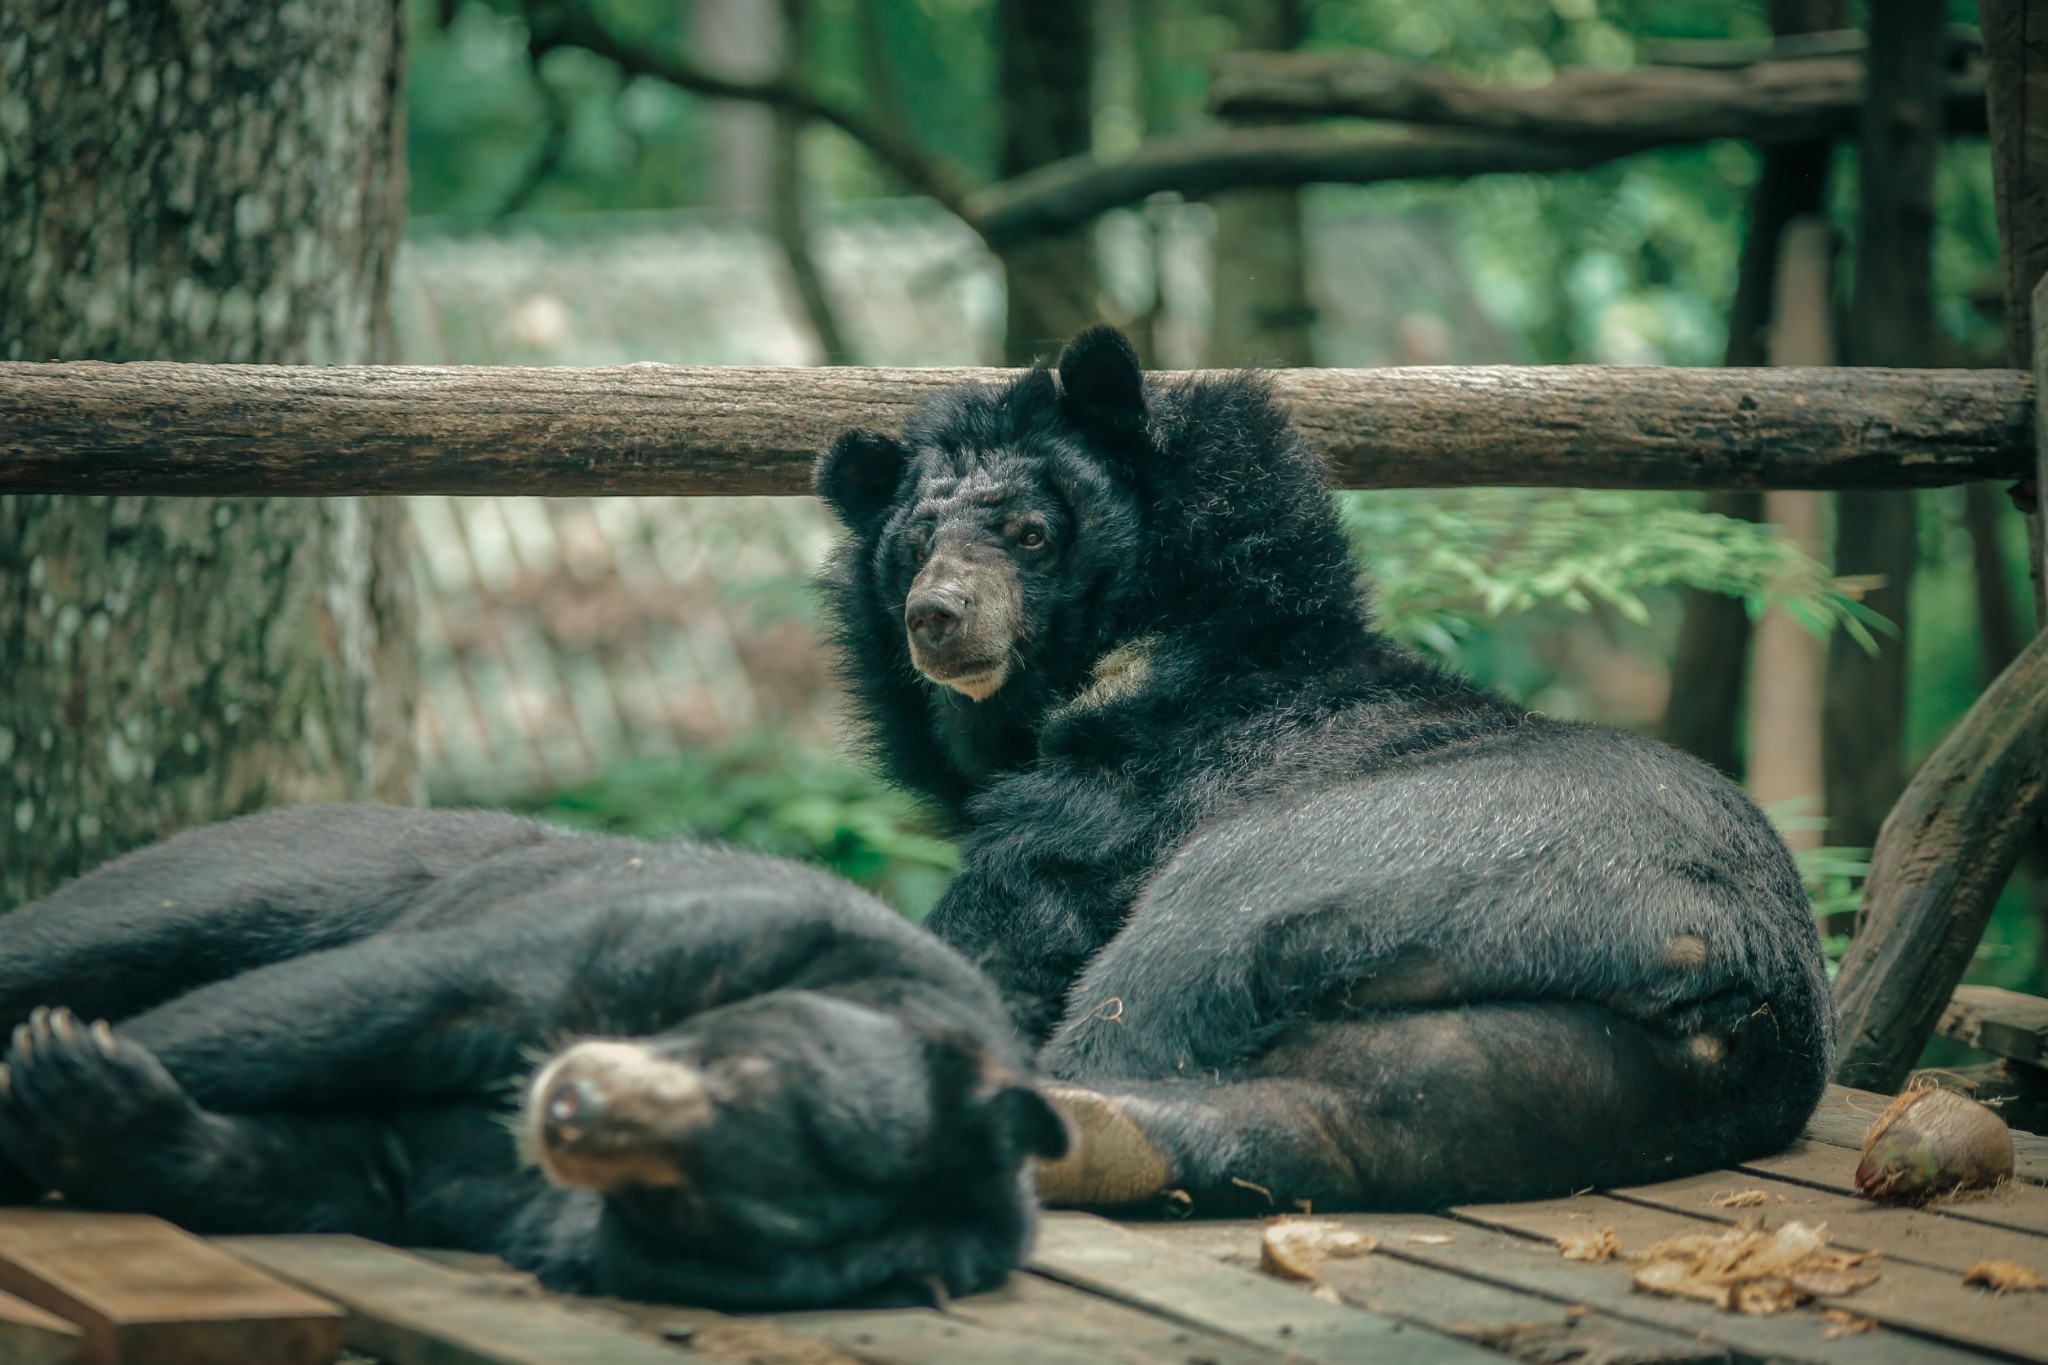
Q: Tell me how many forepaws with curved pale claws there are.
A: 1